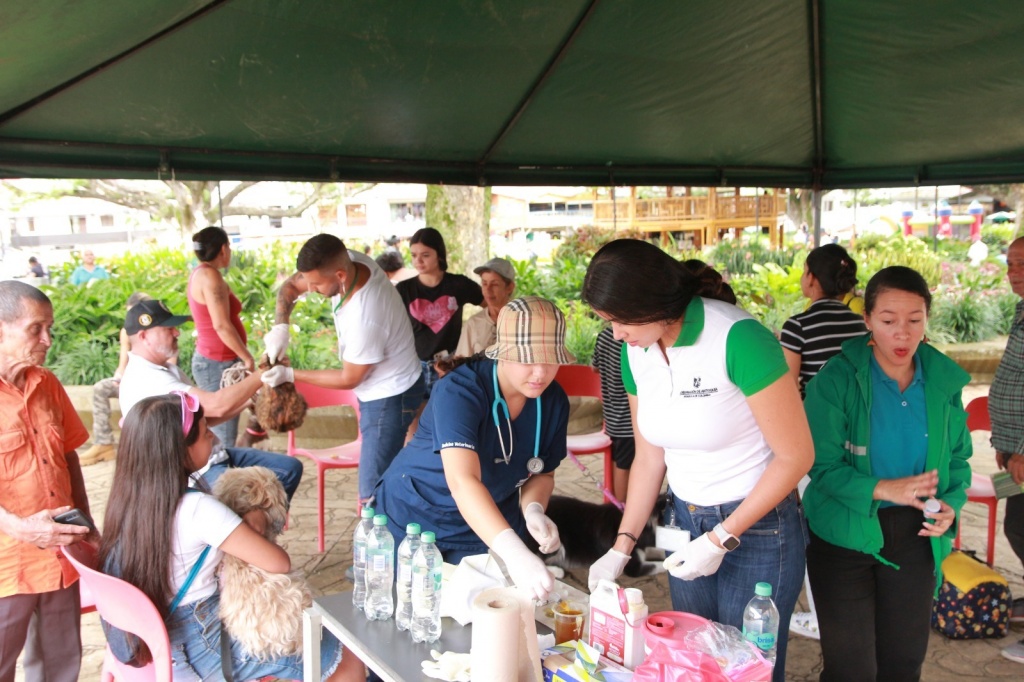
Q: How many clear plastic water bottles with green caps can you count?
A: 5